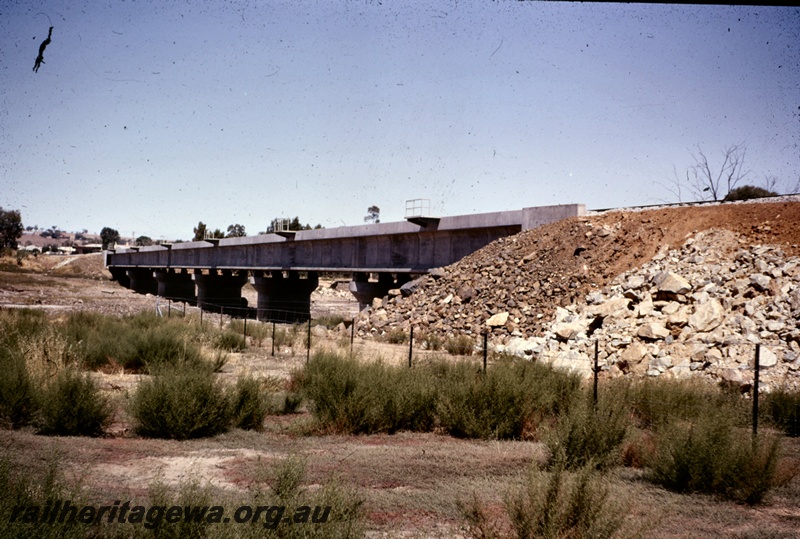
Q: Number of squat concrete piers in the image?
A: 5